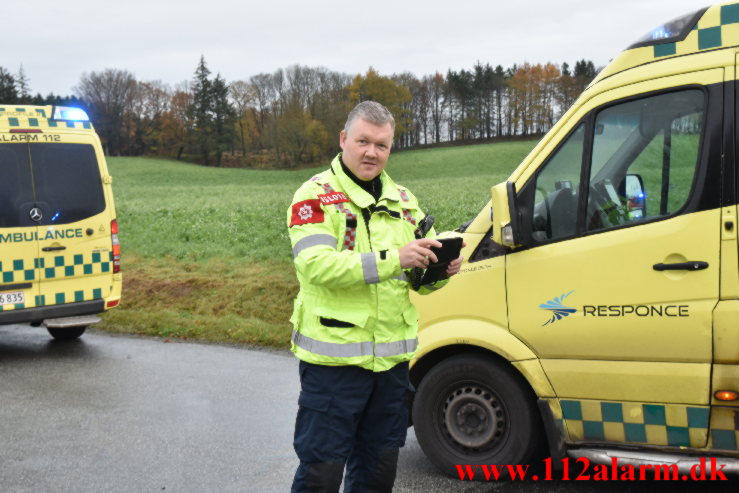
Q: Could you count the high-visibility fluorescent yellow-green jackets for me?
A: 1